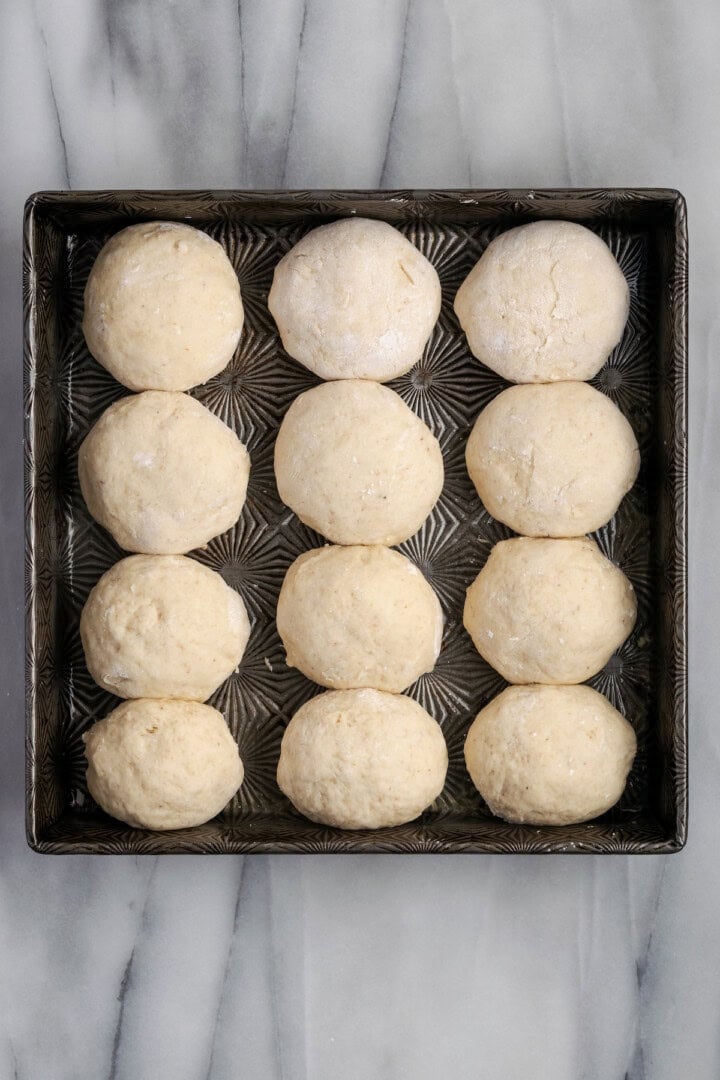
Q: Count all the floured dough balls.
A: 12